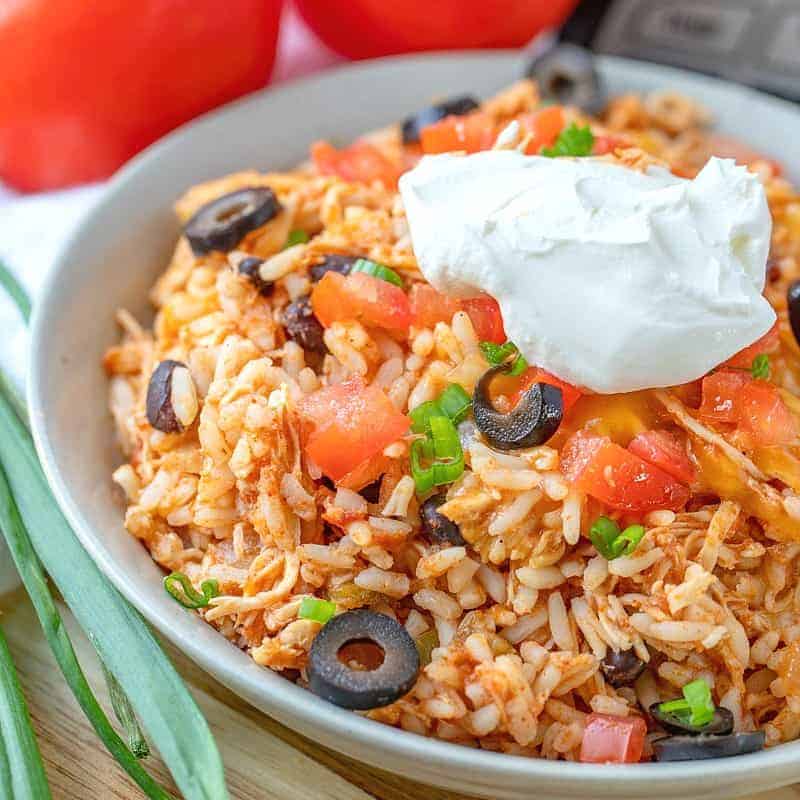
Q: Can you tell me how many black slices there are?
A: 8